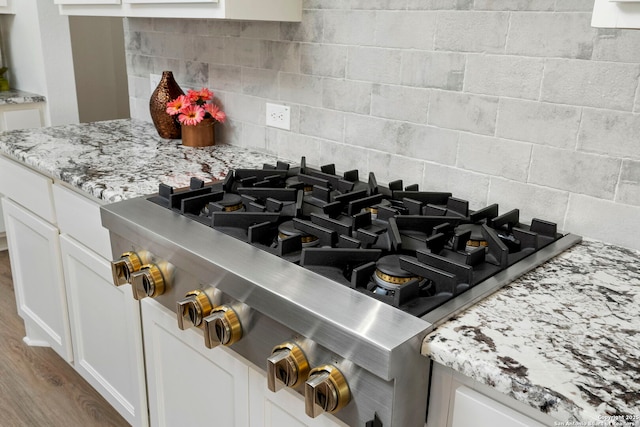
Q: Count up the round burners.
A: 6